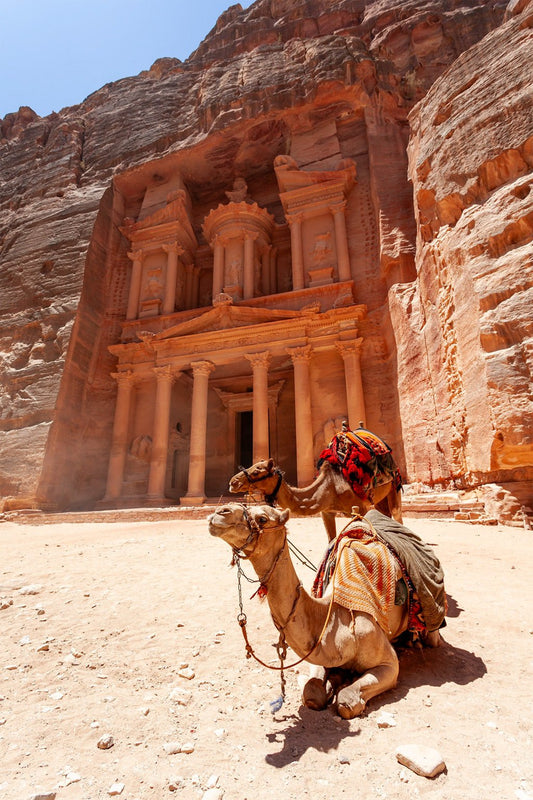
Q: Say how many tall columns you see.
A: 6